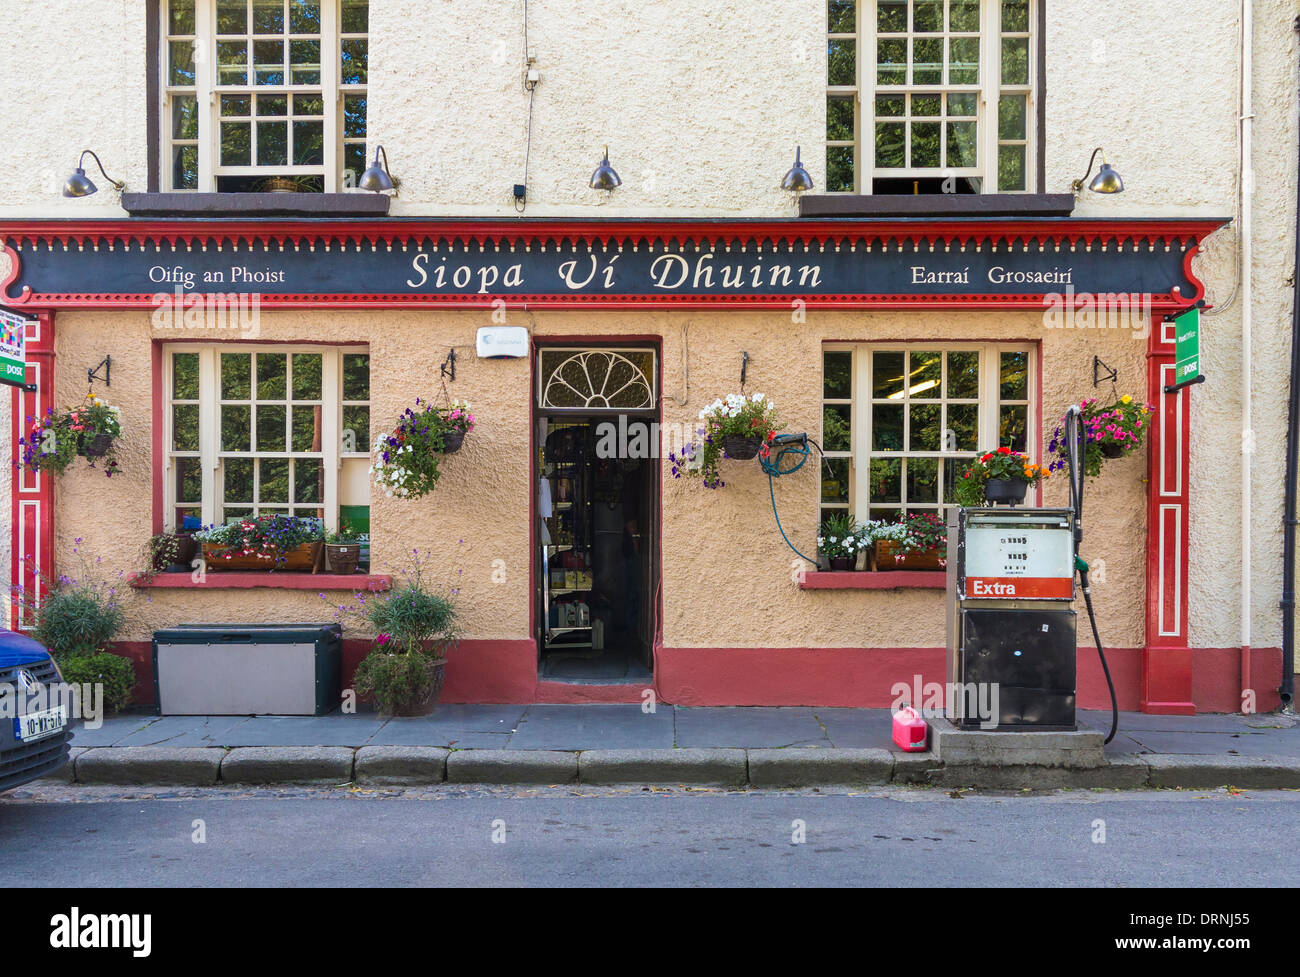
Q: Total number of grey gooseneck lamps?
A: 5